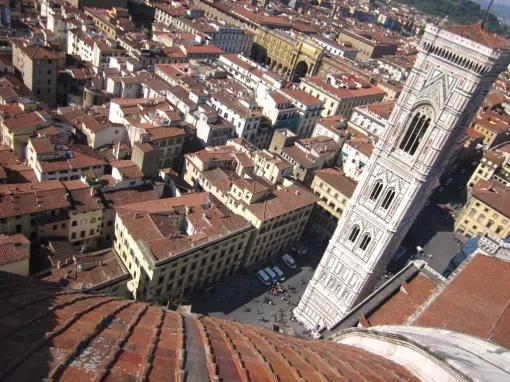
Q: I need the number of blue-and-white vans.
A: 3